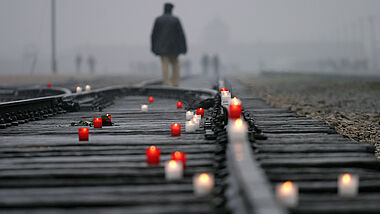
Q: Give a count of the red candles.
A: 12